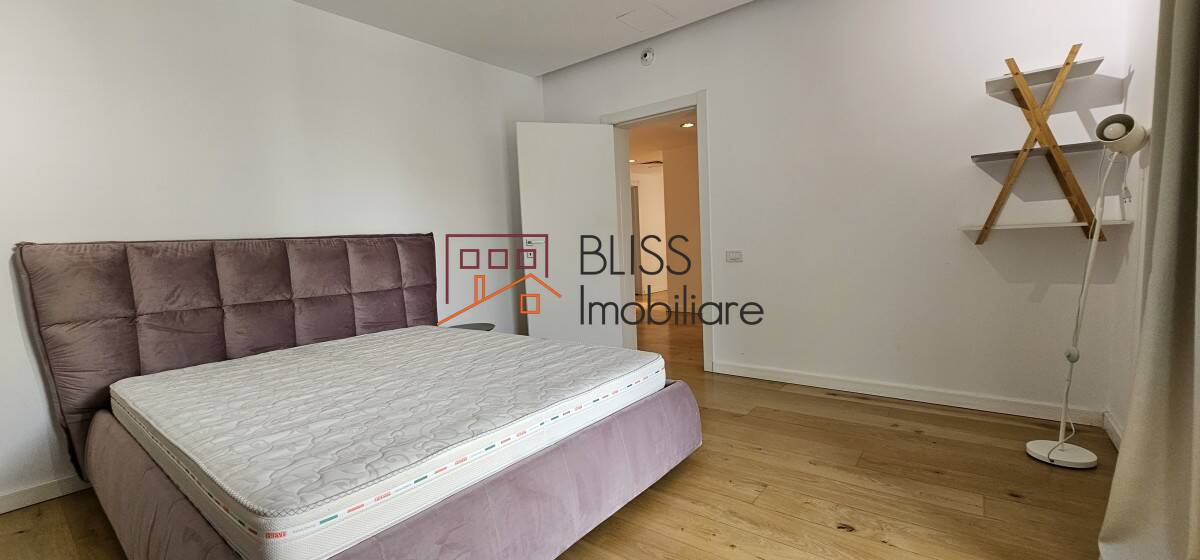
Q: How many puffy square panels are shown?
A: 12